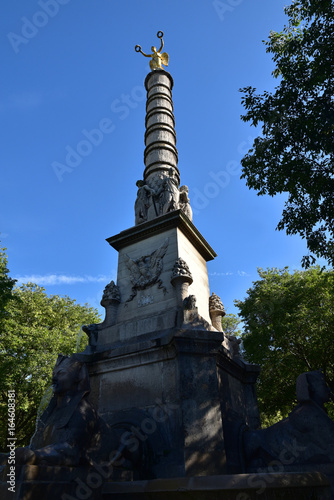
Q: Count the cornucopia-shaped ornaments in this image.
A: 3